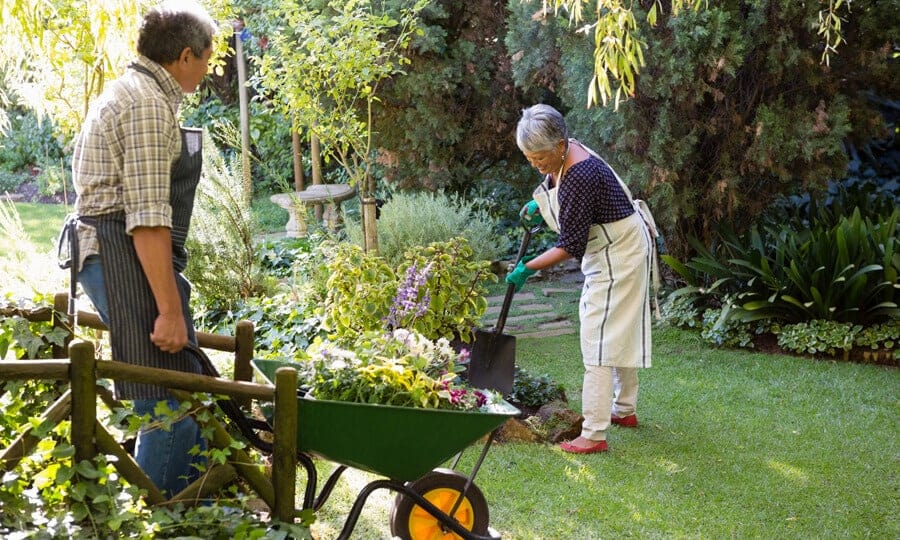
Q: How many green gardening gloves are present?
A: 2